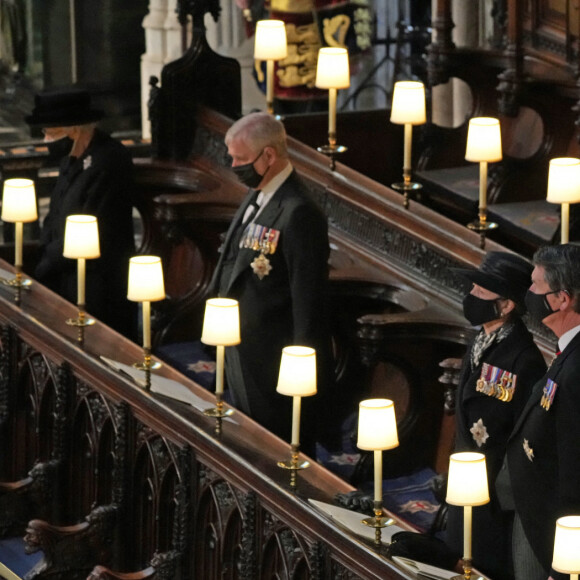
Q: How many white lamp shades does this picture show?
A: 13